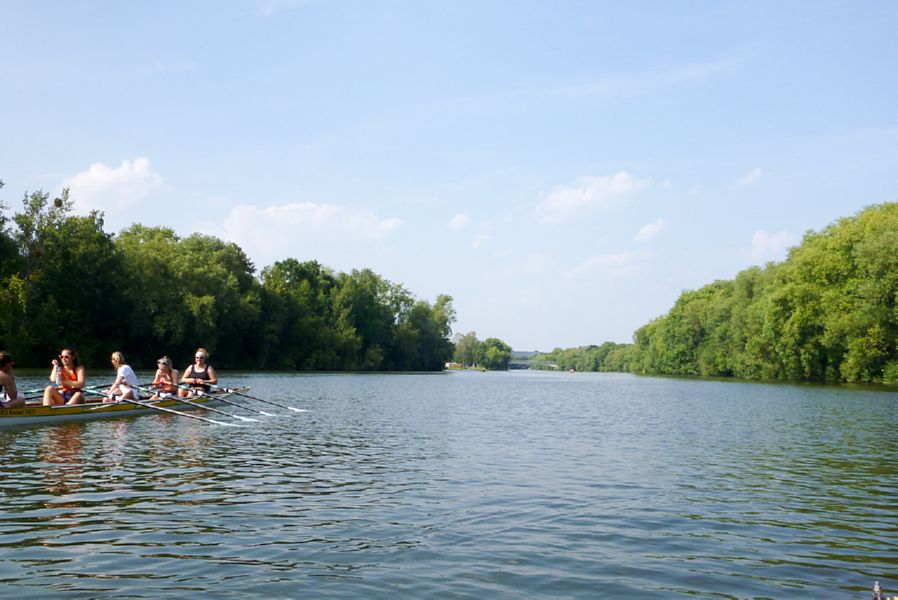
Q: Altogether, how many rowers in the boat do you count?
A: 5